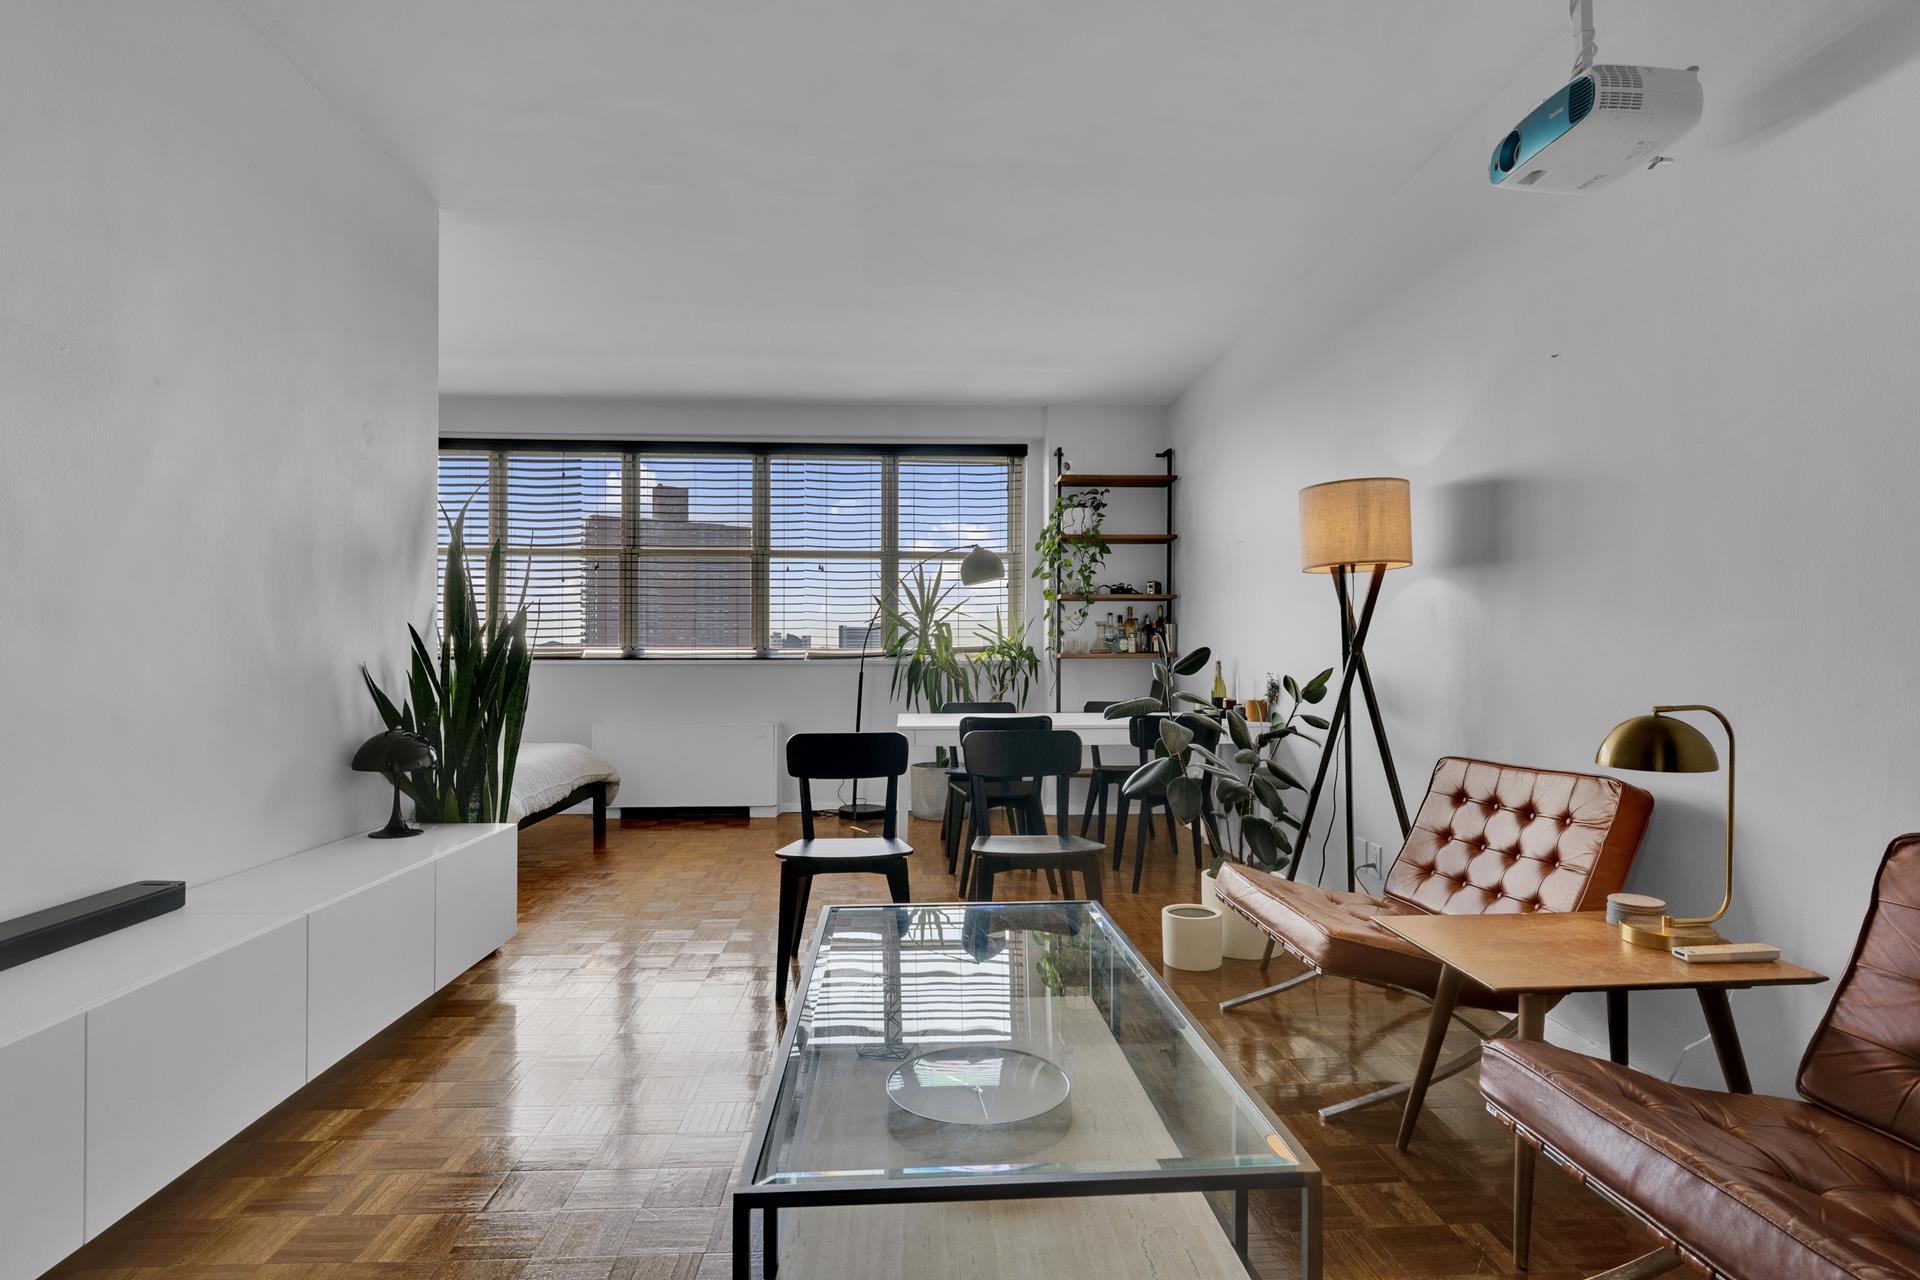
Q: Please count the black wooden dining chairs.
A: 6